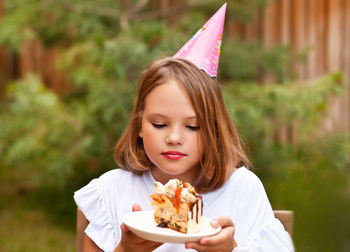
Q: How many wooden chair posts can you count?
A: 2